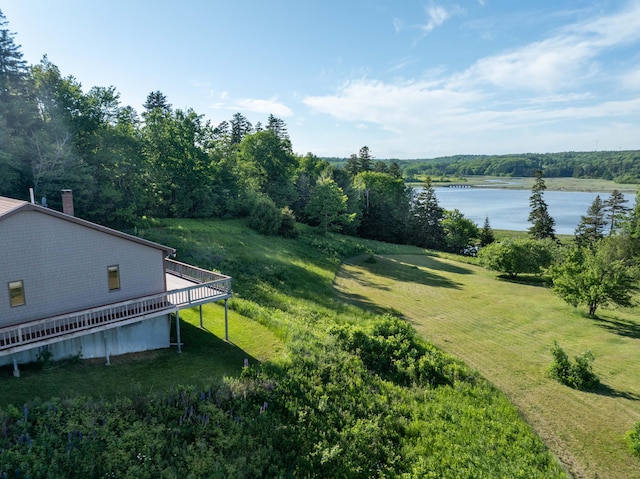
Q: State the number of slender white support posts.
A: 5